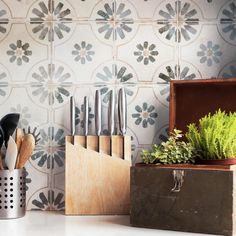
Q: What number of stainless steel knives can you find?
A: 5